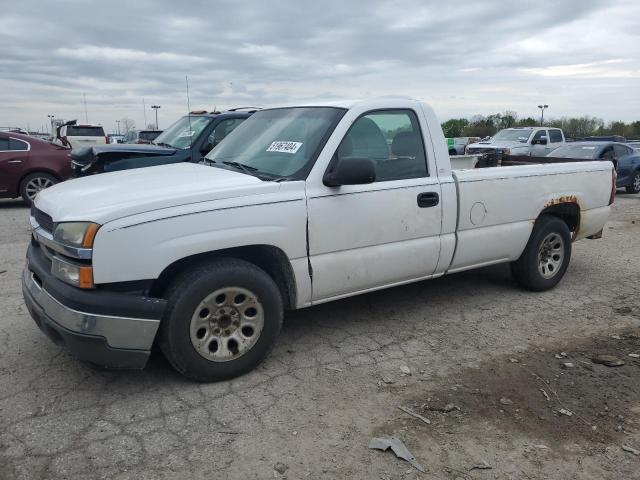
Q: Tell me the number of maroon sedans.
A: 1